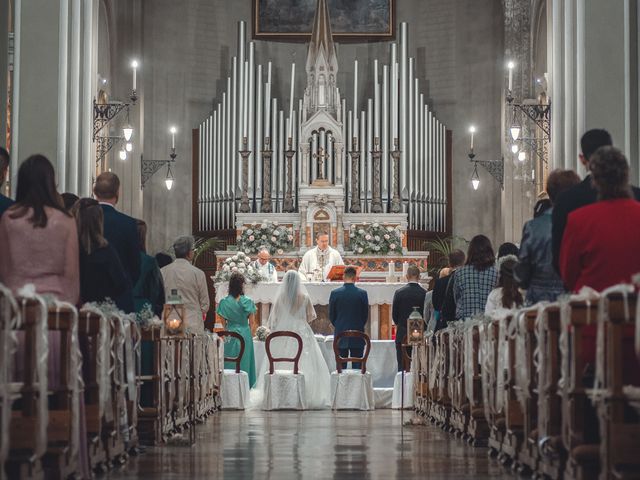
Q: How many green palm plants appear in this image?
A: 2